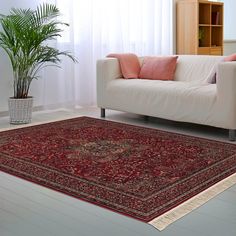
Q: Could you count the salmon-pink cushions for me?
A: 2